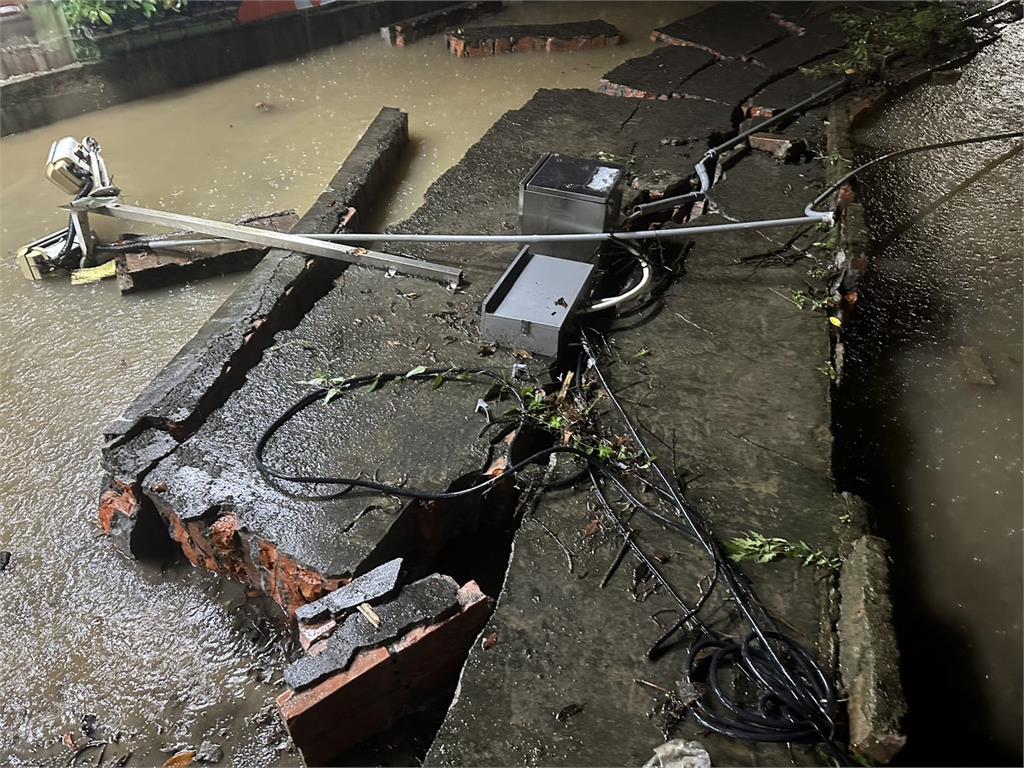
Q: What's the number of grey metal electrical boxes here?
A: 2